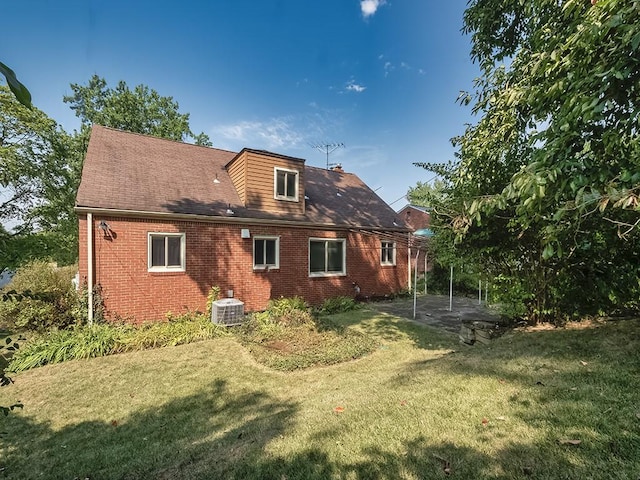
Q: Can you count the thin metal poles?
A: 5